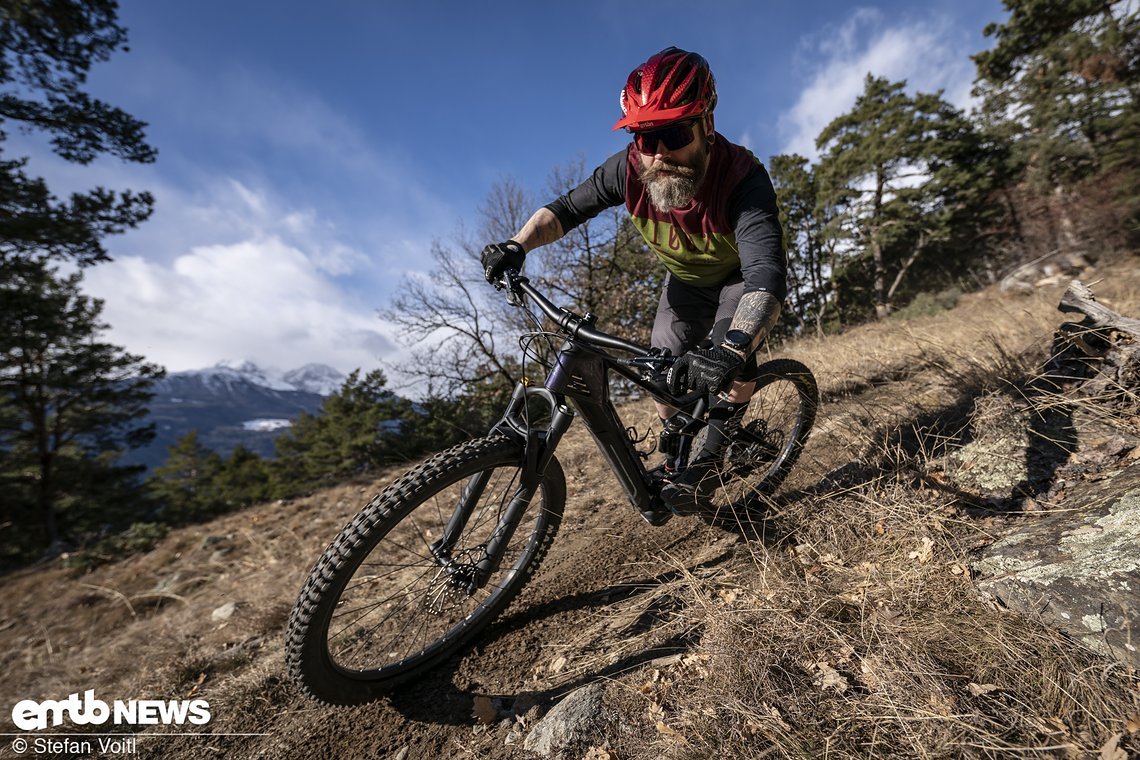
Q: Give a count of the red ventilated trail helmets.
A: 1